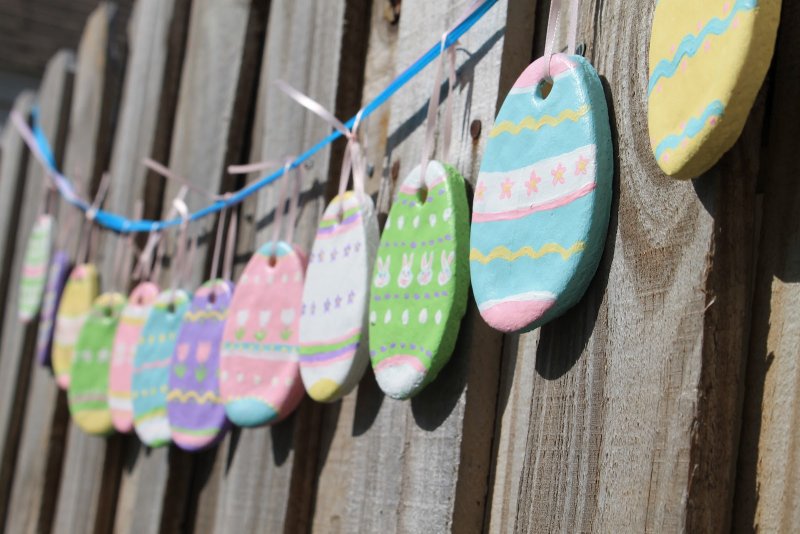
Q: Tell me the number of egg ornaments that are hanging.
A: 12